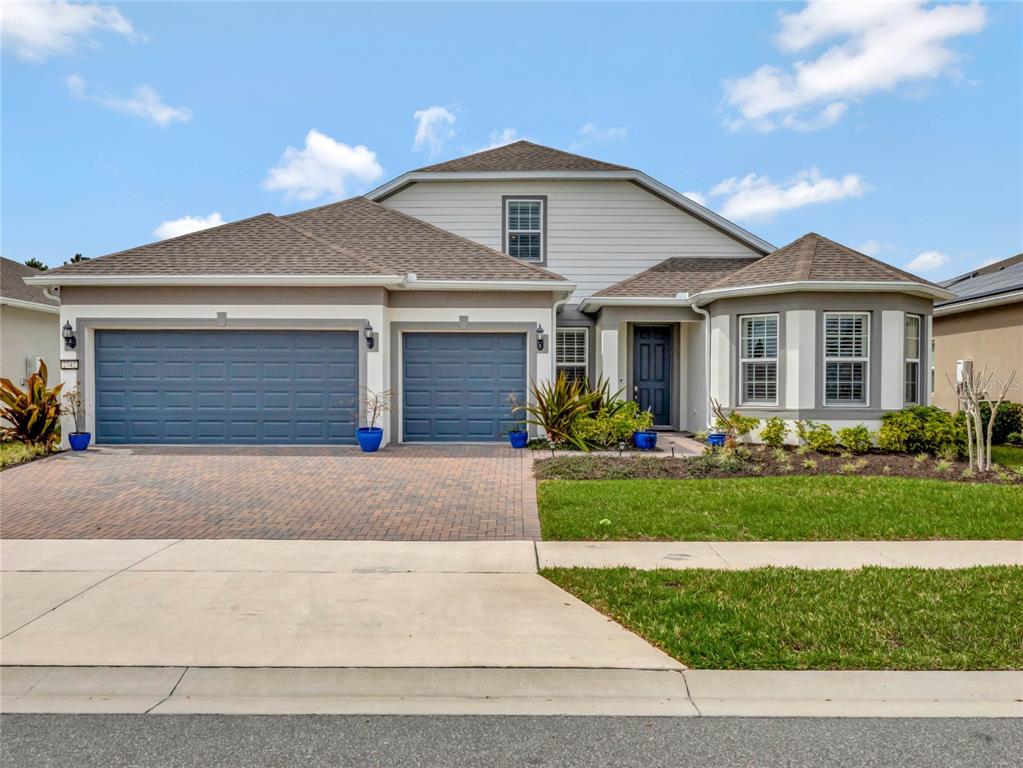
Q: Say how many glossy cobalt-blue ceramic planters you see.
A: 5